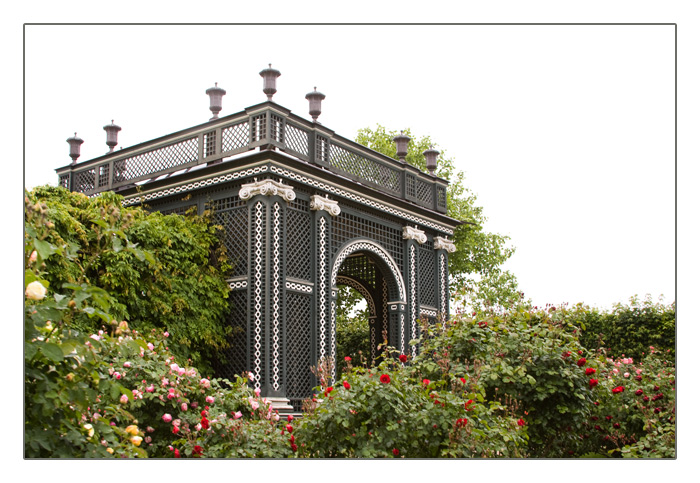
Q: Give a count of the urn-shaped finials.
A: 7